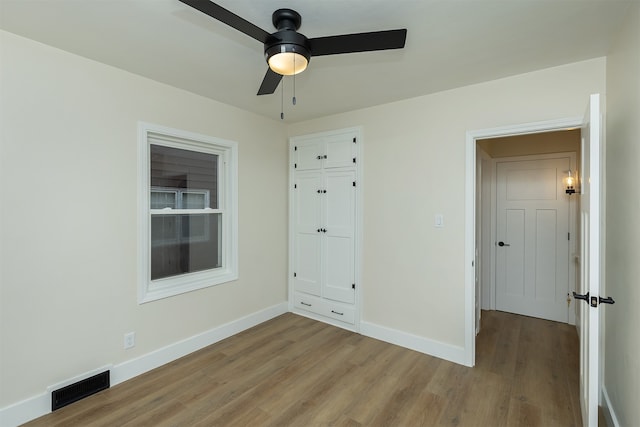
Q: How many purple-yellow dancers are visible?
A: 0